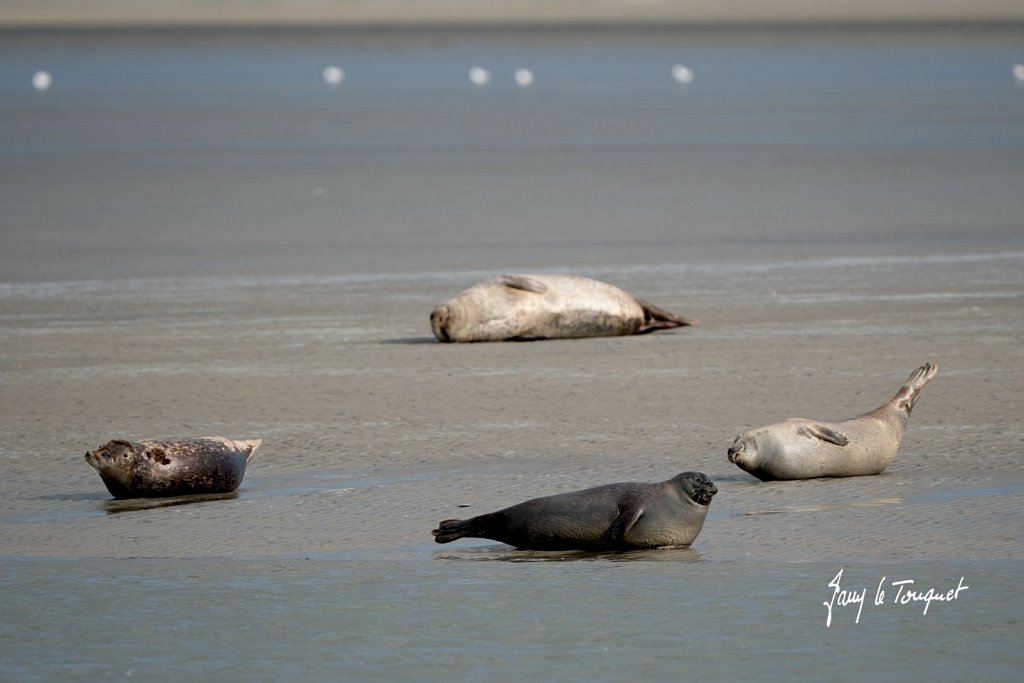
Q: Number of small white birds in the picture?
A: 6